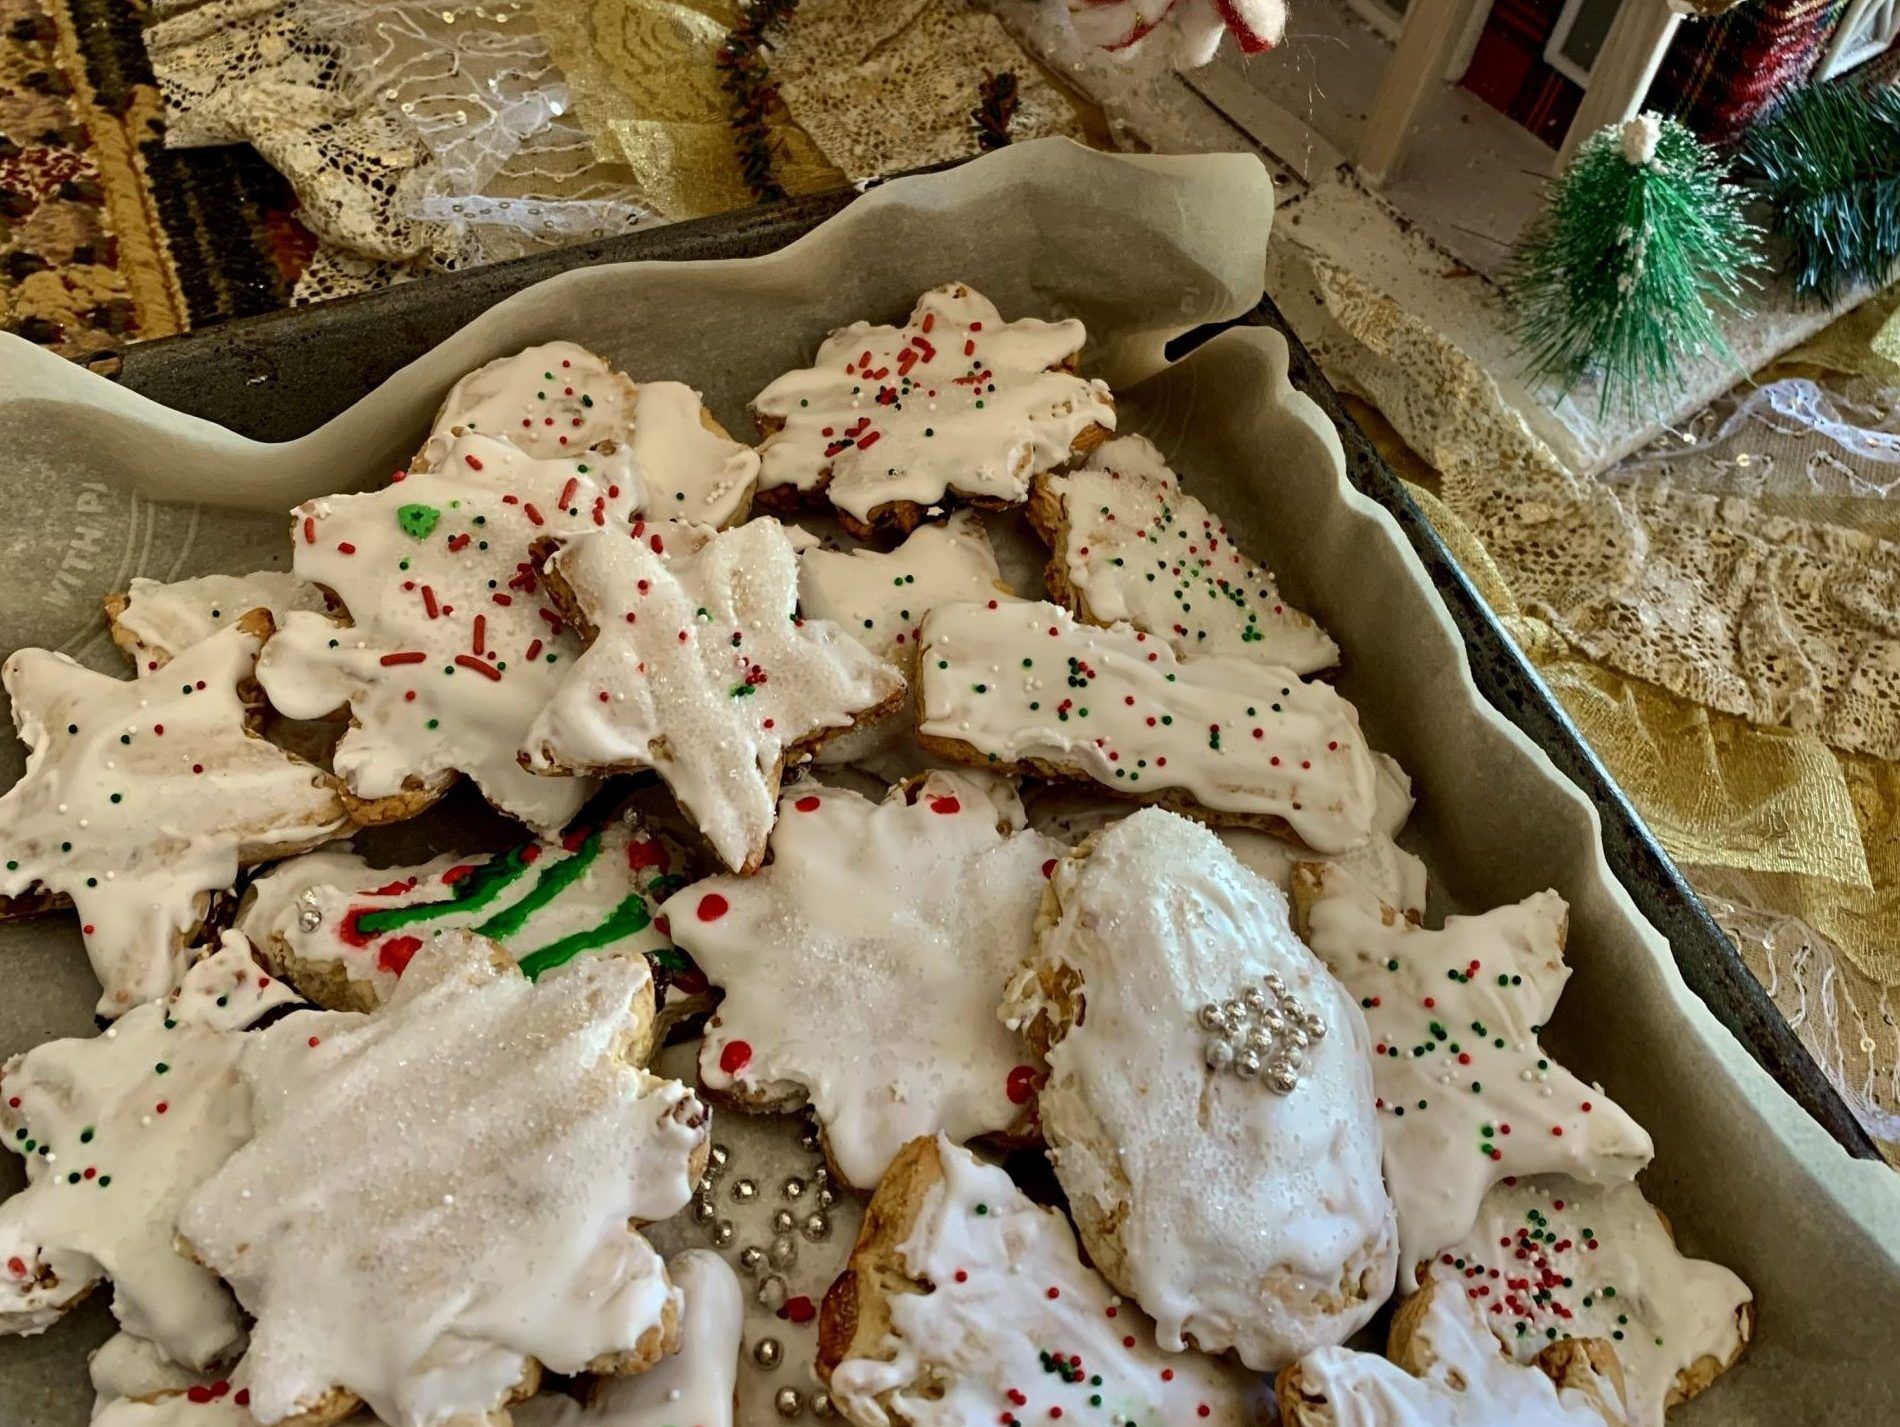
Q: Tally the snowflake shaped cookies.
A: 4